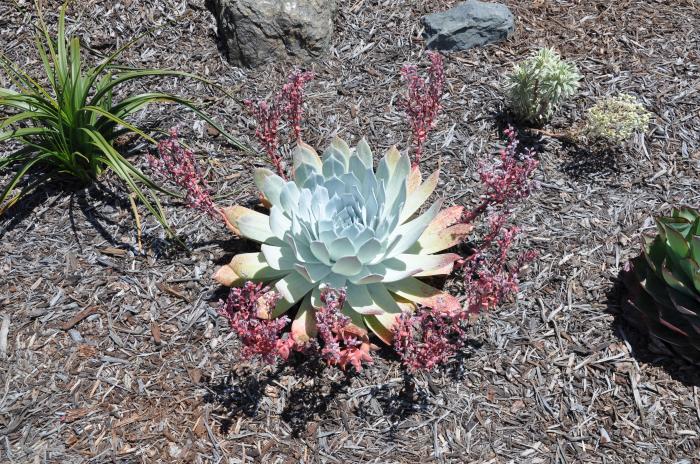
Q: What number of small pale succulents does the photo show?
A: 2